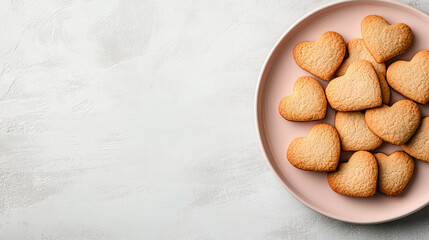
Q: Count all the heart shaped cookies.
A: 12